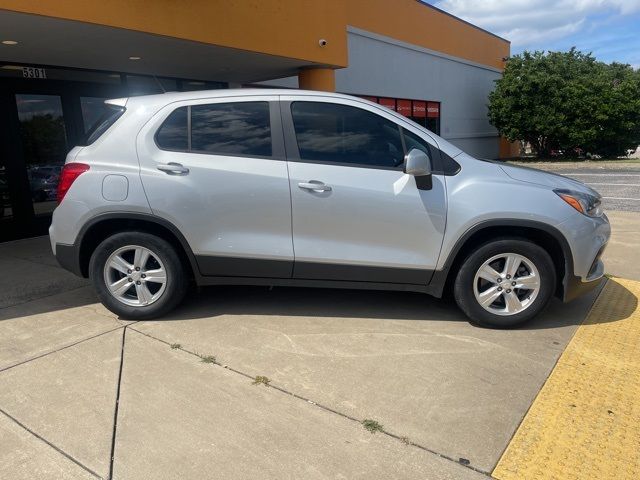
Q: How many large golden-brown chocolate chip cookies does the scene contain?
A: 0